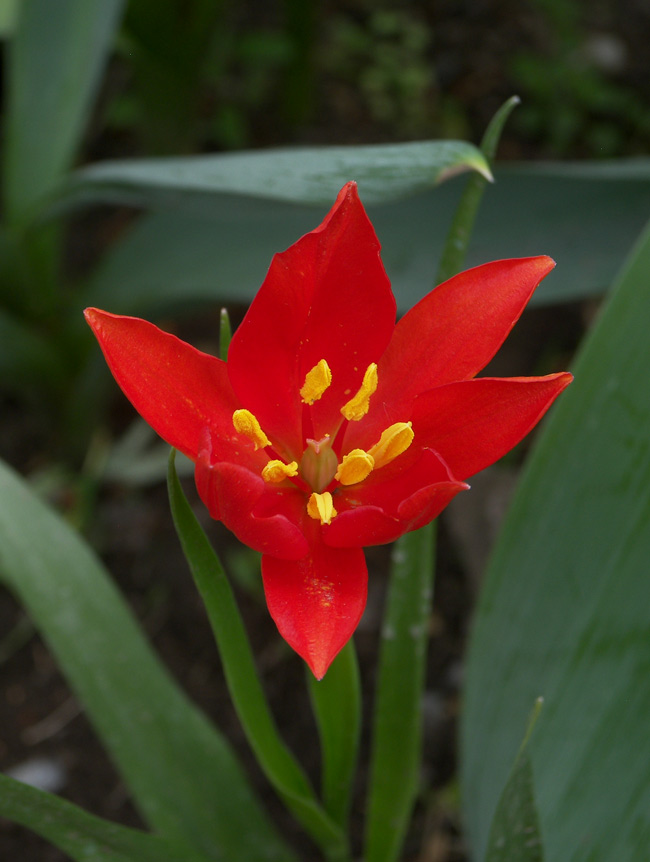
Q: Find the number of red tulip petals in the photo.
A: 7